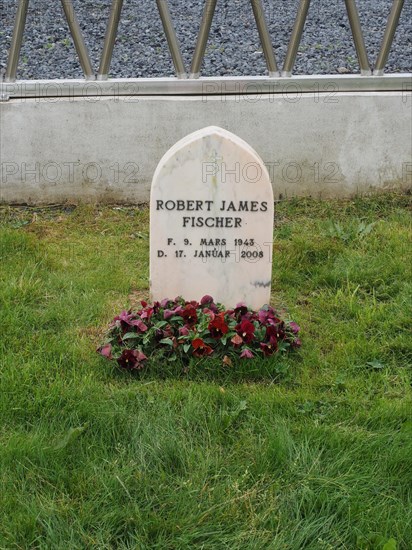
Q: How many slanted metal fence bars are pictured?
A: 9